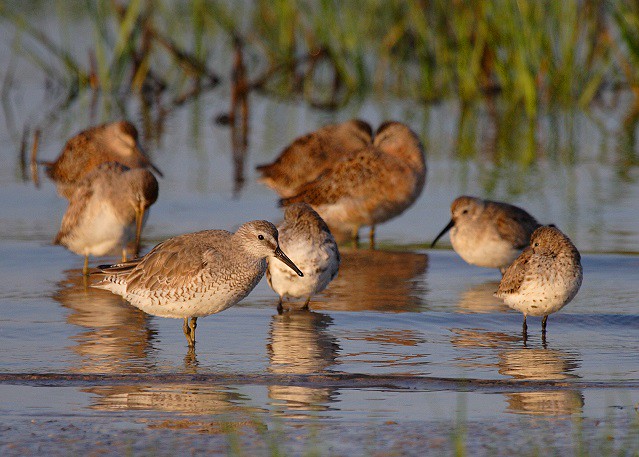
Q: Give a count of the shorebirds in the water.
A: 8